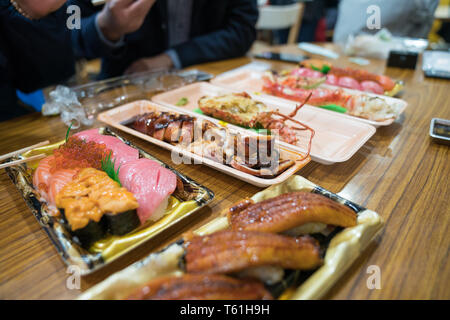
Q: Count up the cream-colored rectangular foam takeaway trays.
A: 3